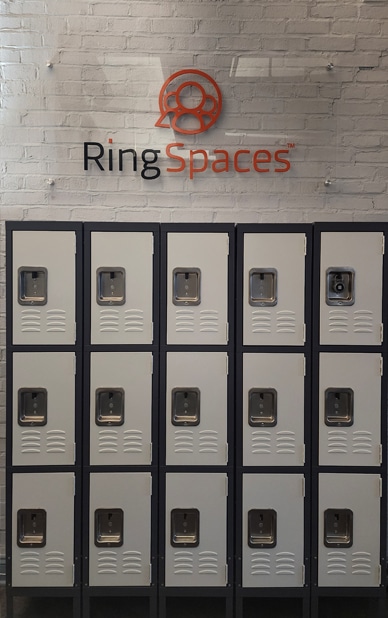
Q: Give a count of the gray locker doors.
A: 15